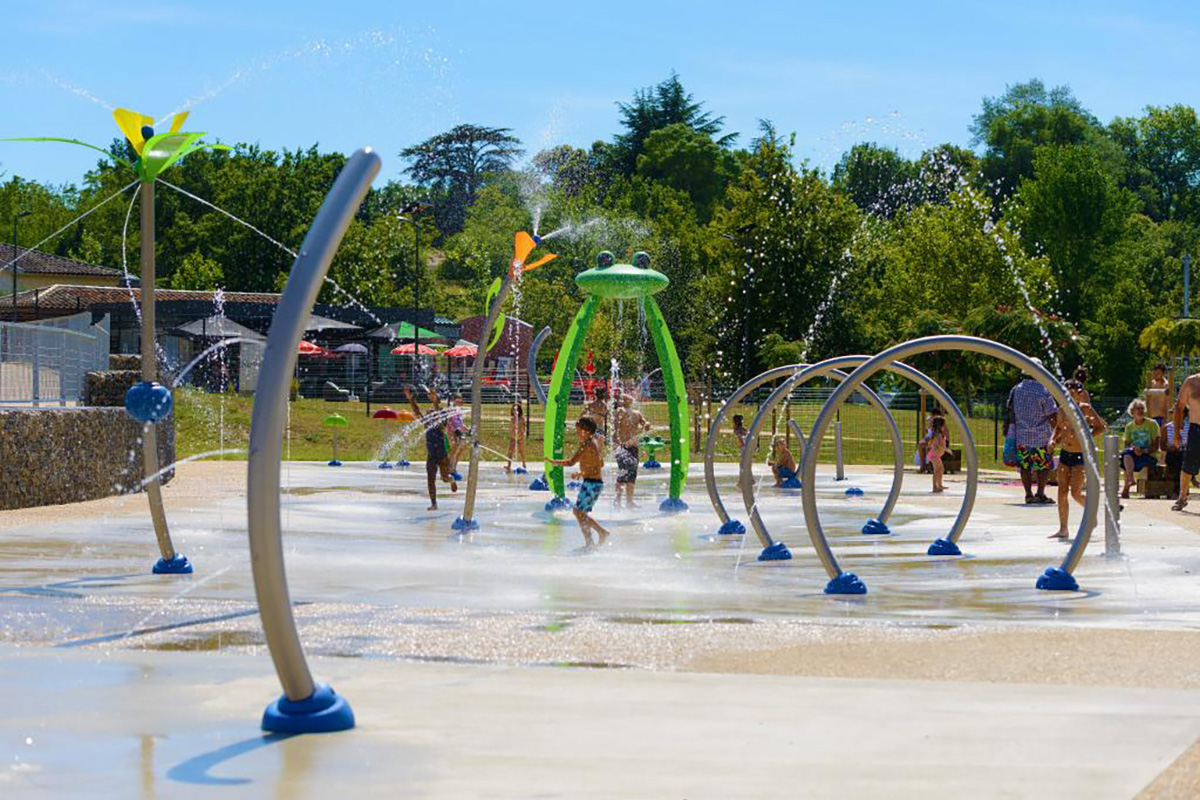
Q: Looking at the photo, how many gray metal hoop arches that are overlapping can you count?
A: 3